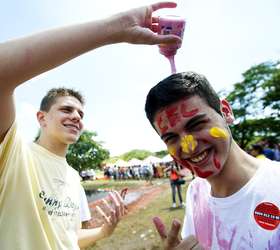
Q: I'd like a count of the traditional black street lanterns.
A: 0